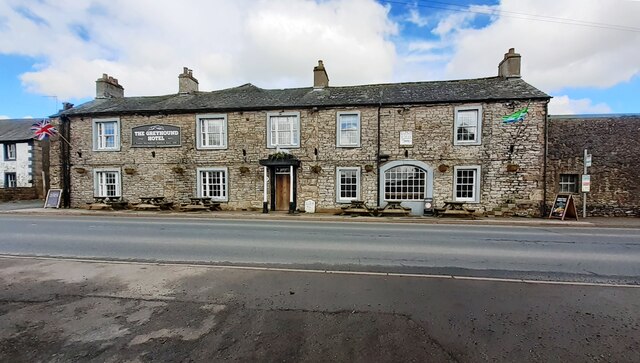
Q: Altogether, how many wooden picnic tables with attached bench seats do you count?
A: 6